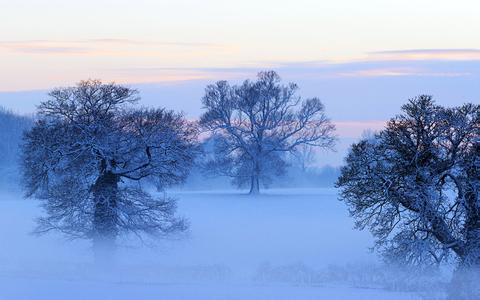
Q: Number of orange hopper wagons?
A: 0